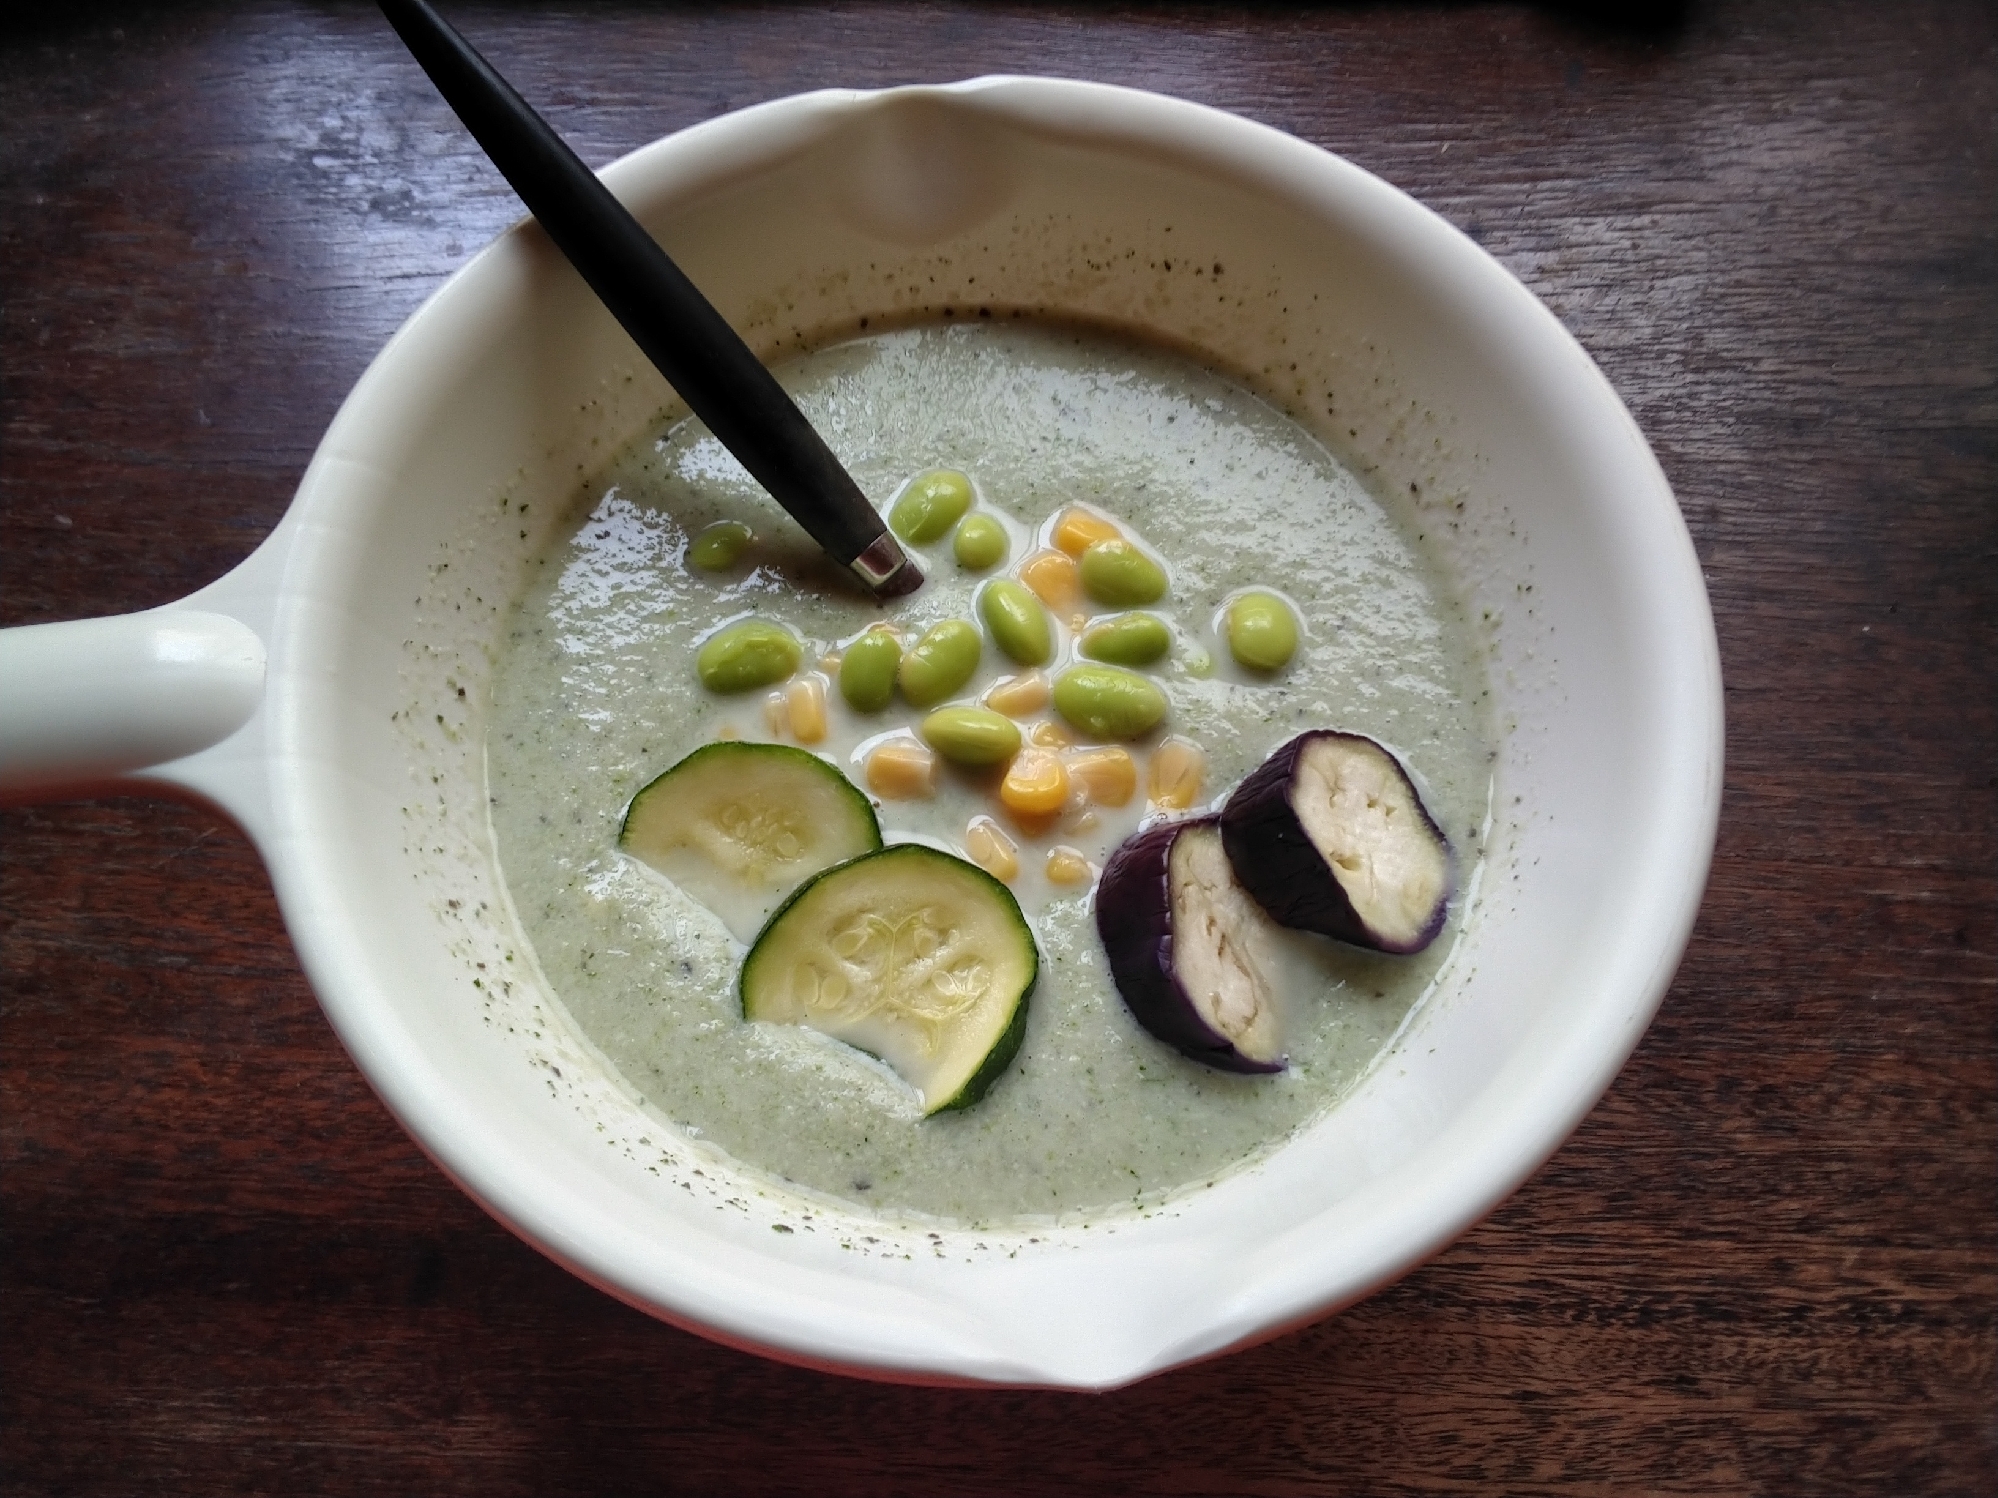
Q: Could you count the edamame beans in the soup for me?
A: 12